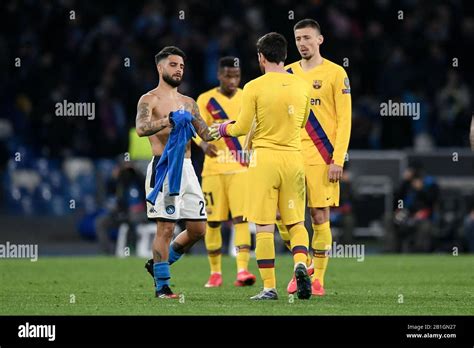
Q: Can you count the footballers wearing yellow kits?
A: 3